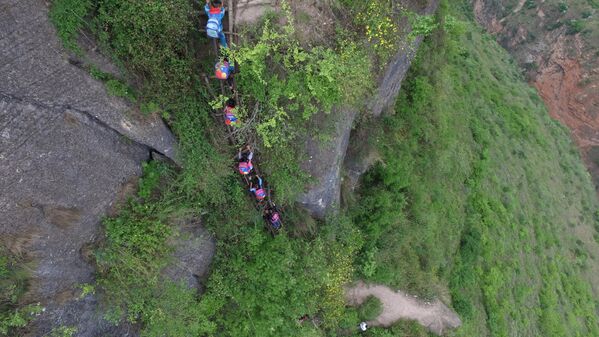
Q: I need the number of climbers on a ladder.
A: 6